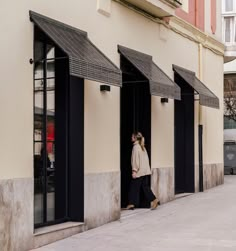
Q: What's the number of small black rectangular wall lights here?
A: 2